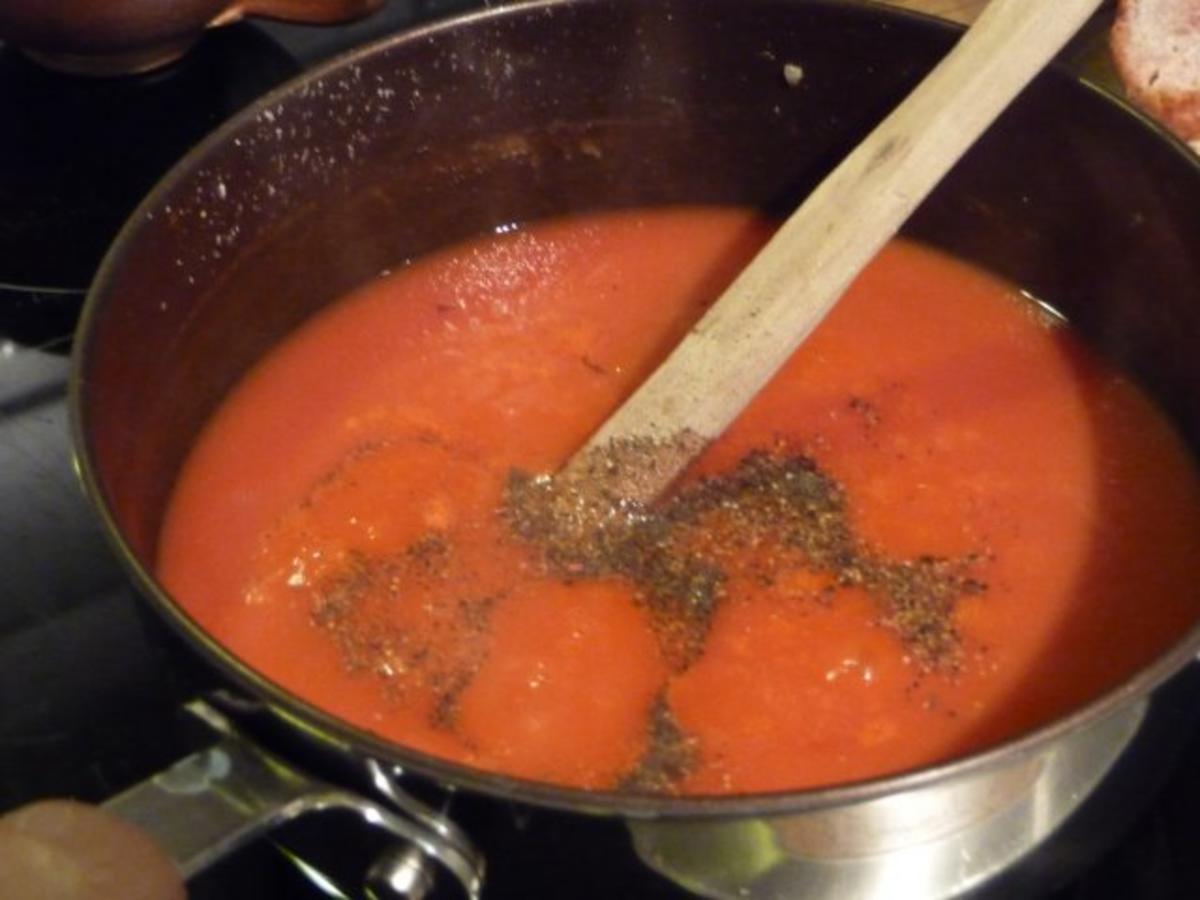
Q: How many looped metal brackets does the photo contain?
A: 1